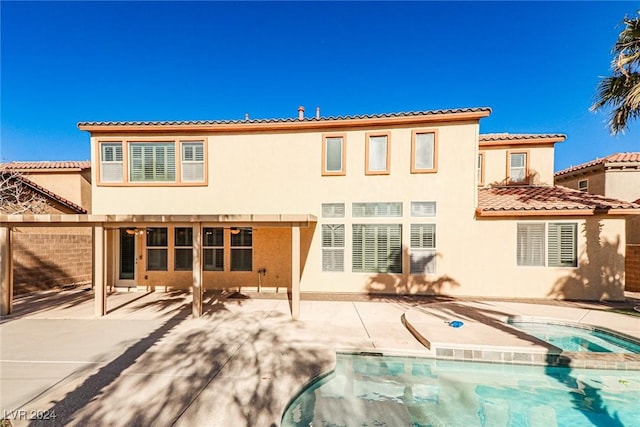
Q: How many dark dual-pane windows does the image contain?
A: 4